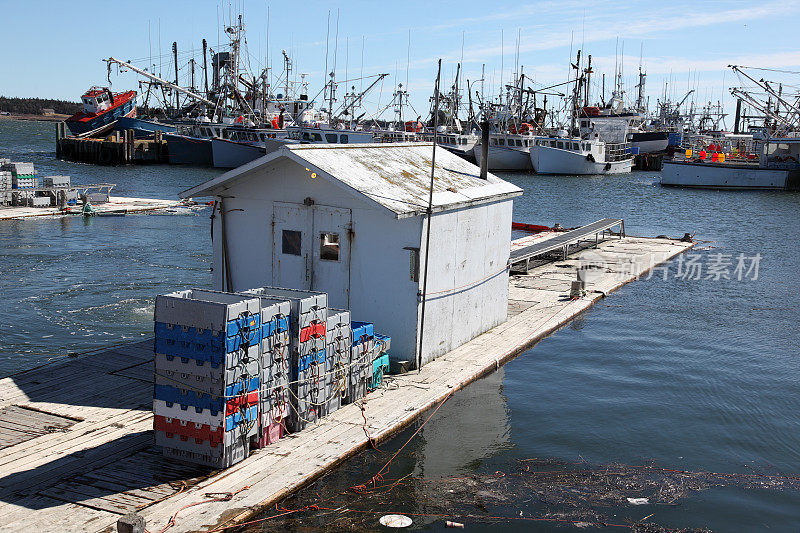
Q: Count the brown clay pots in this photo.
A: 0